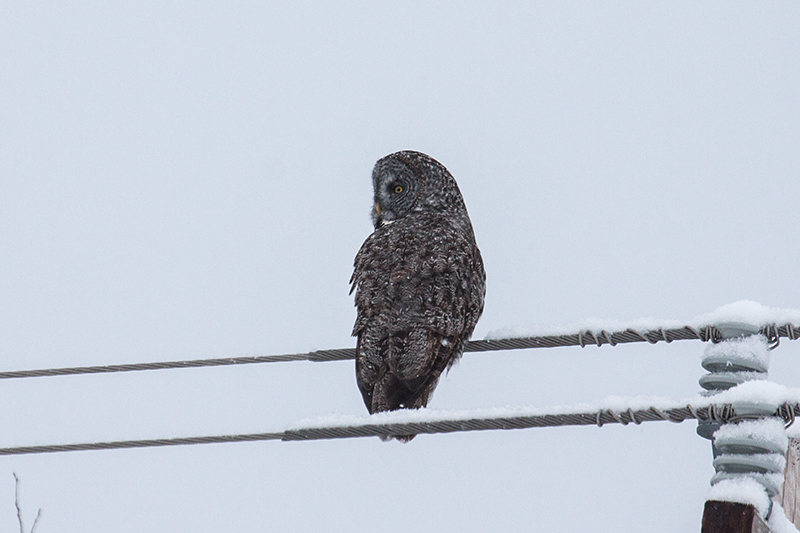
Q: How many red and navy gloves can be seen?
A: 0